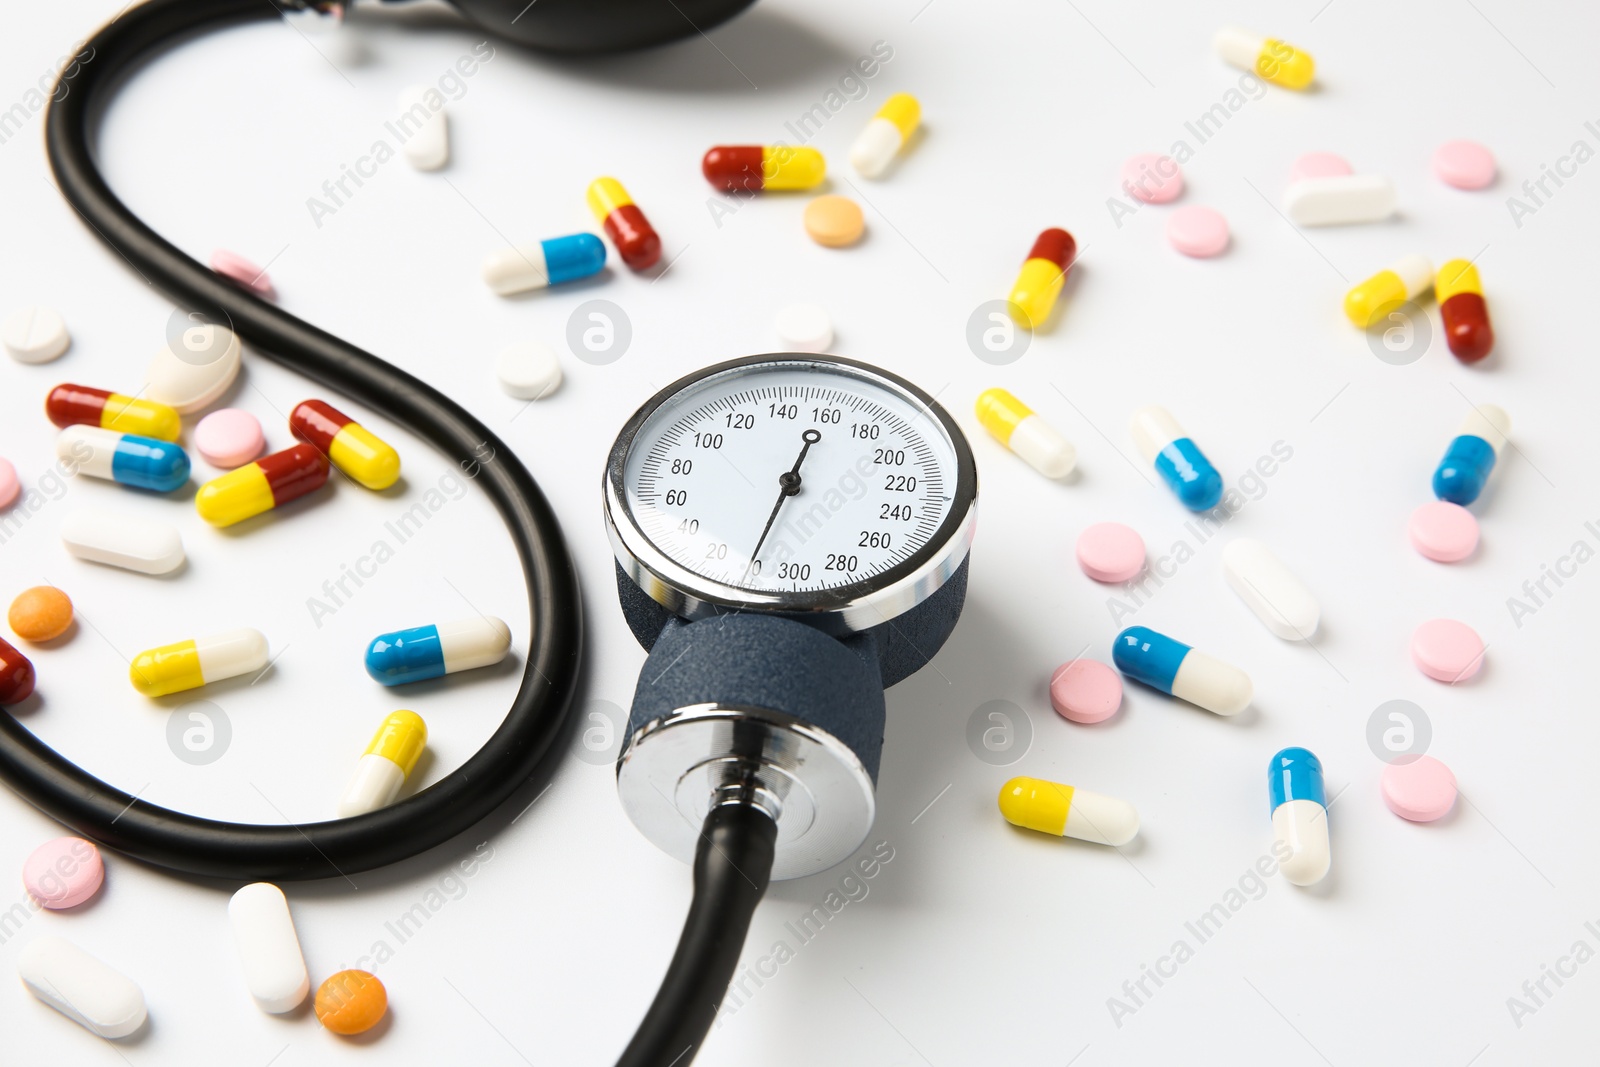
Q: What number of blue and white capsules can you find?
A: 7